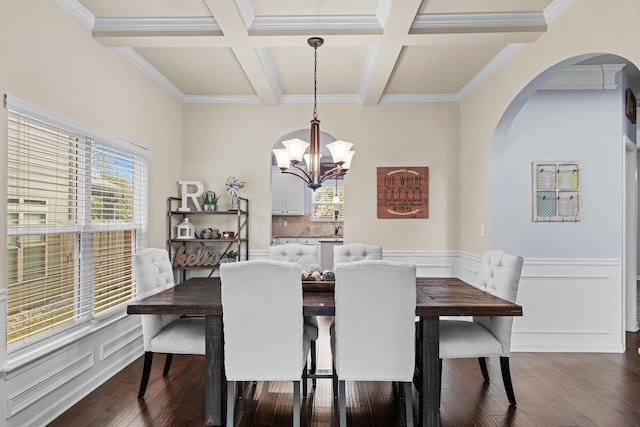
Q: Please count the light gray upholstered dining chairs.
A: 6